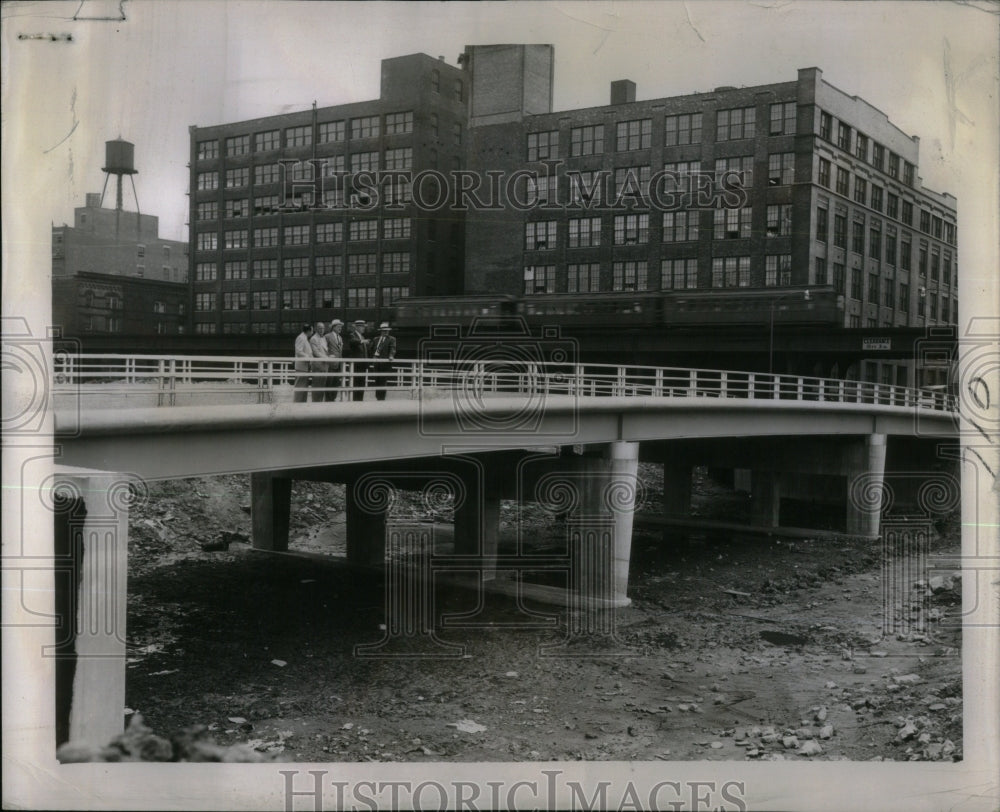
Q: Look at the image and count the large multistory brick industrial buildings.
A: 2